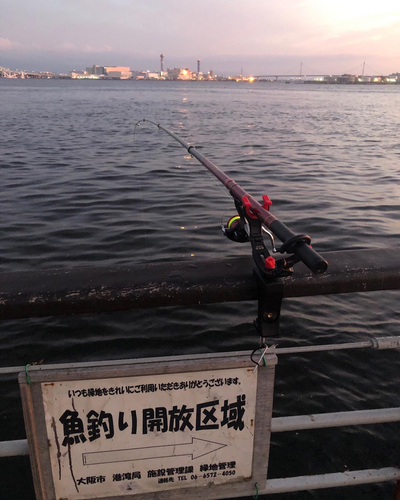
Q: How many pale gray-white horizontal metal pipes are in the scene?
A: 3